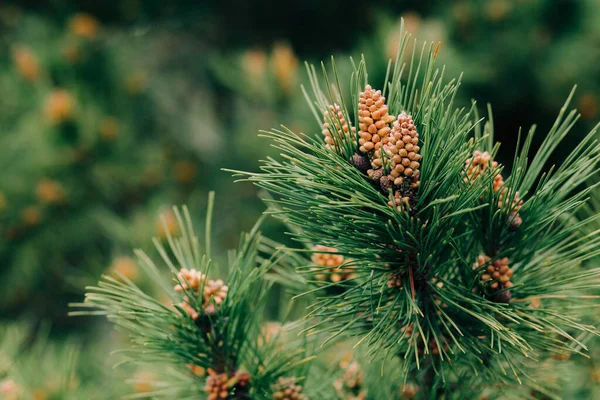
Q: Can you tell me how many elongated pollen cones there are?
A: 3